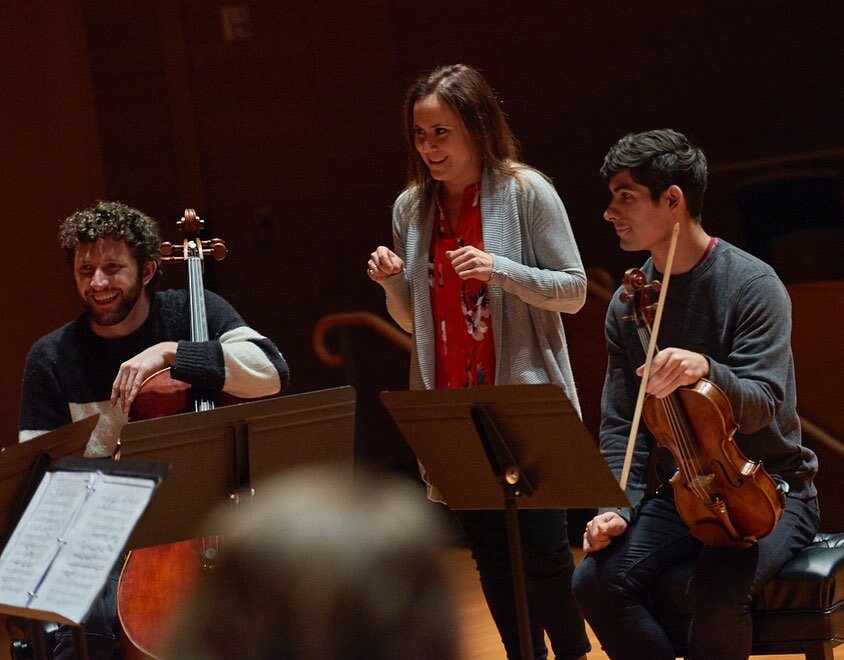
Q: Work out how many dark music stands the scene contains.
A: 4